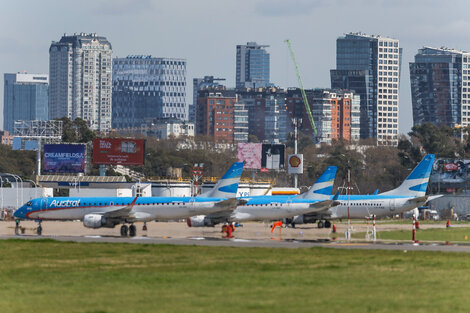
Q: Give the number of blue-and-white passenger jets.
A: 3